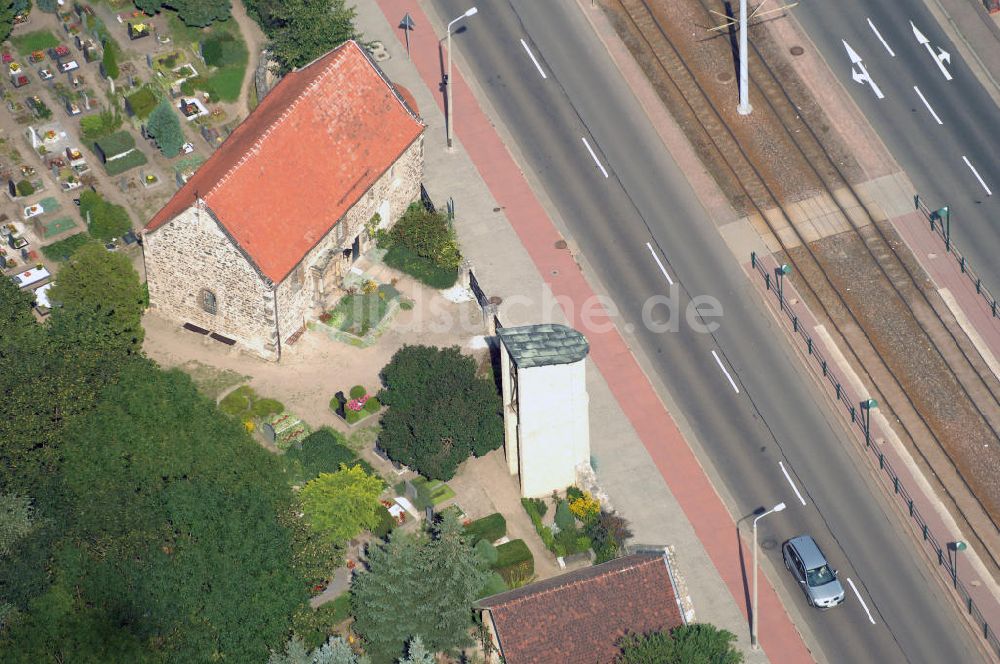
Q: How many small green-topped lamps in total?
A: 4